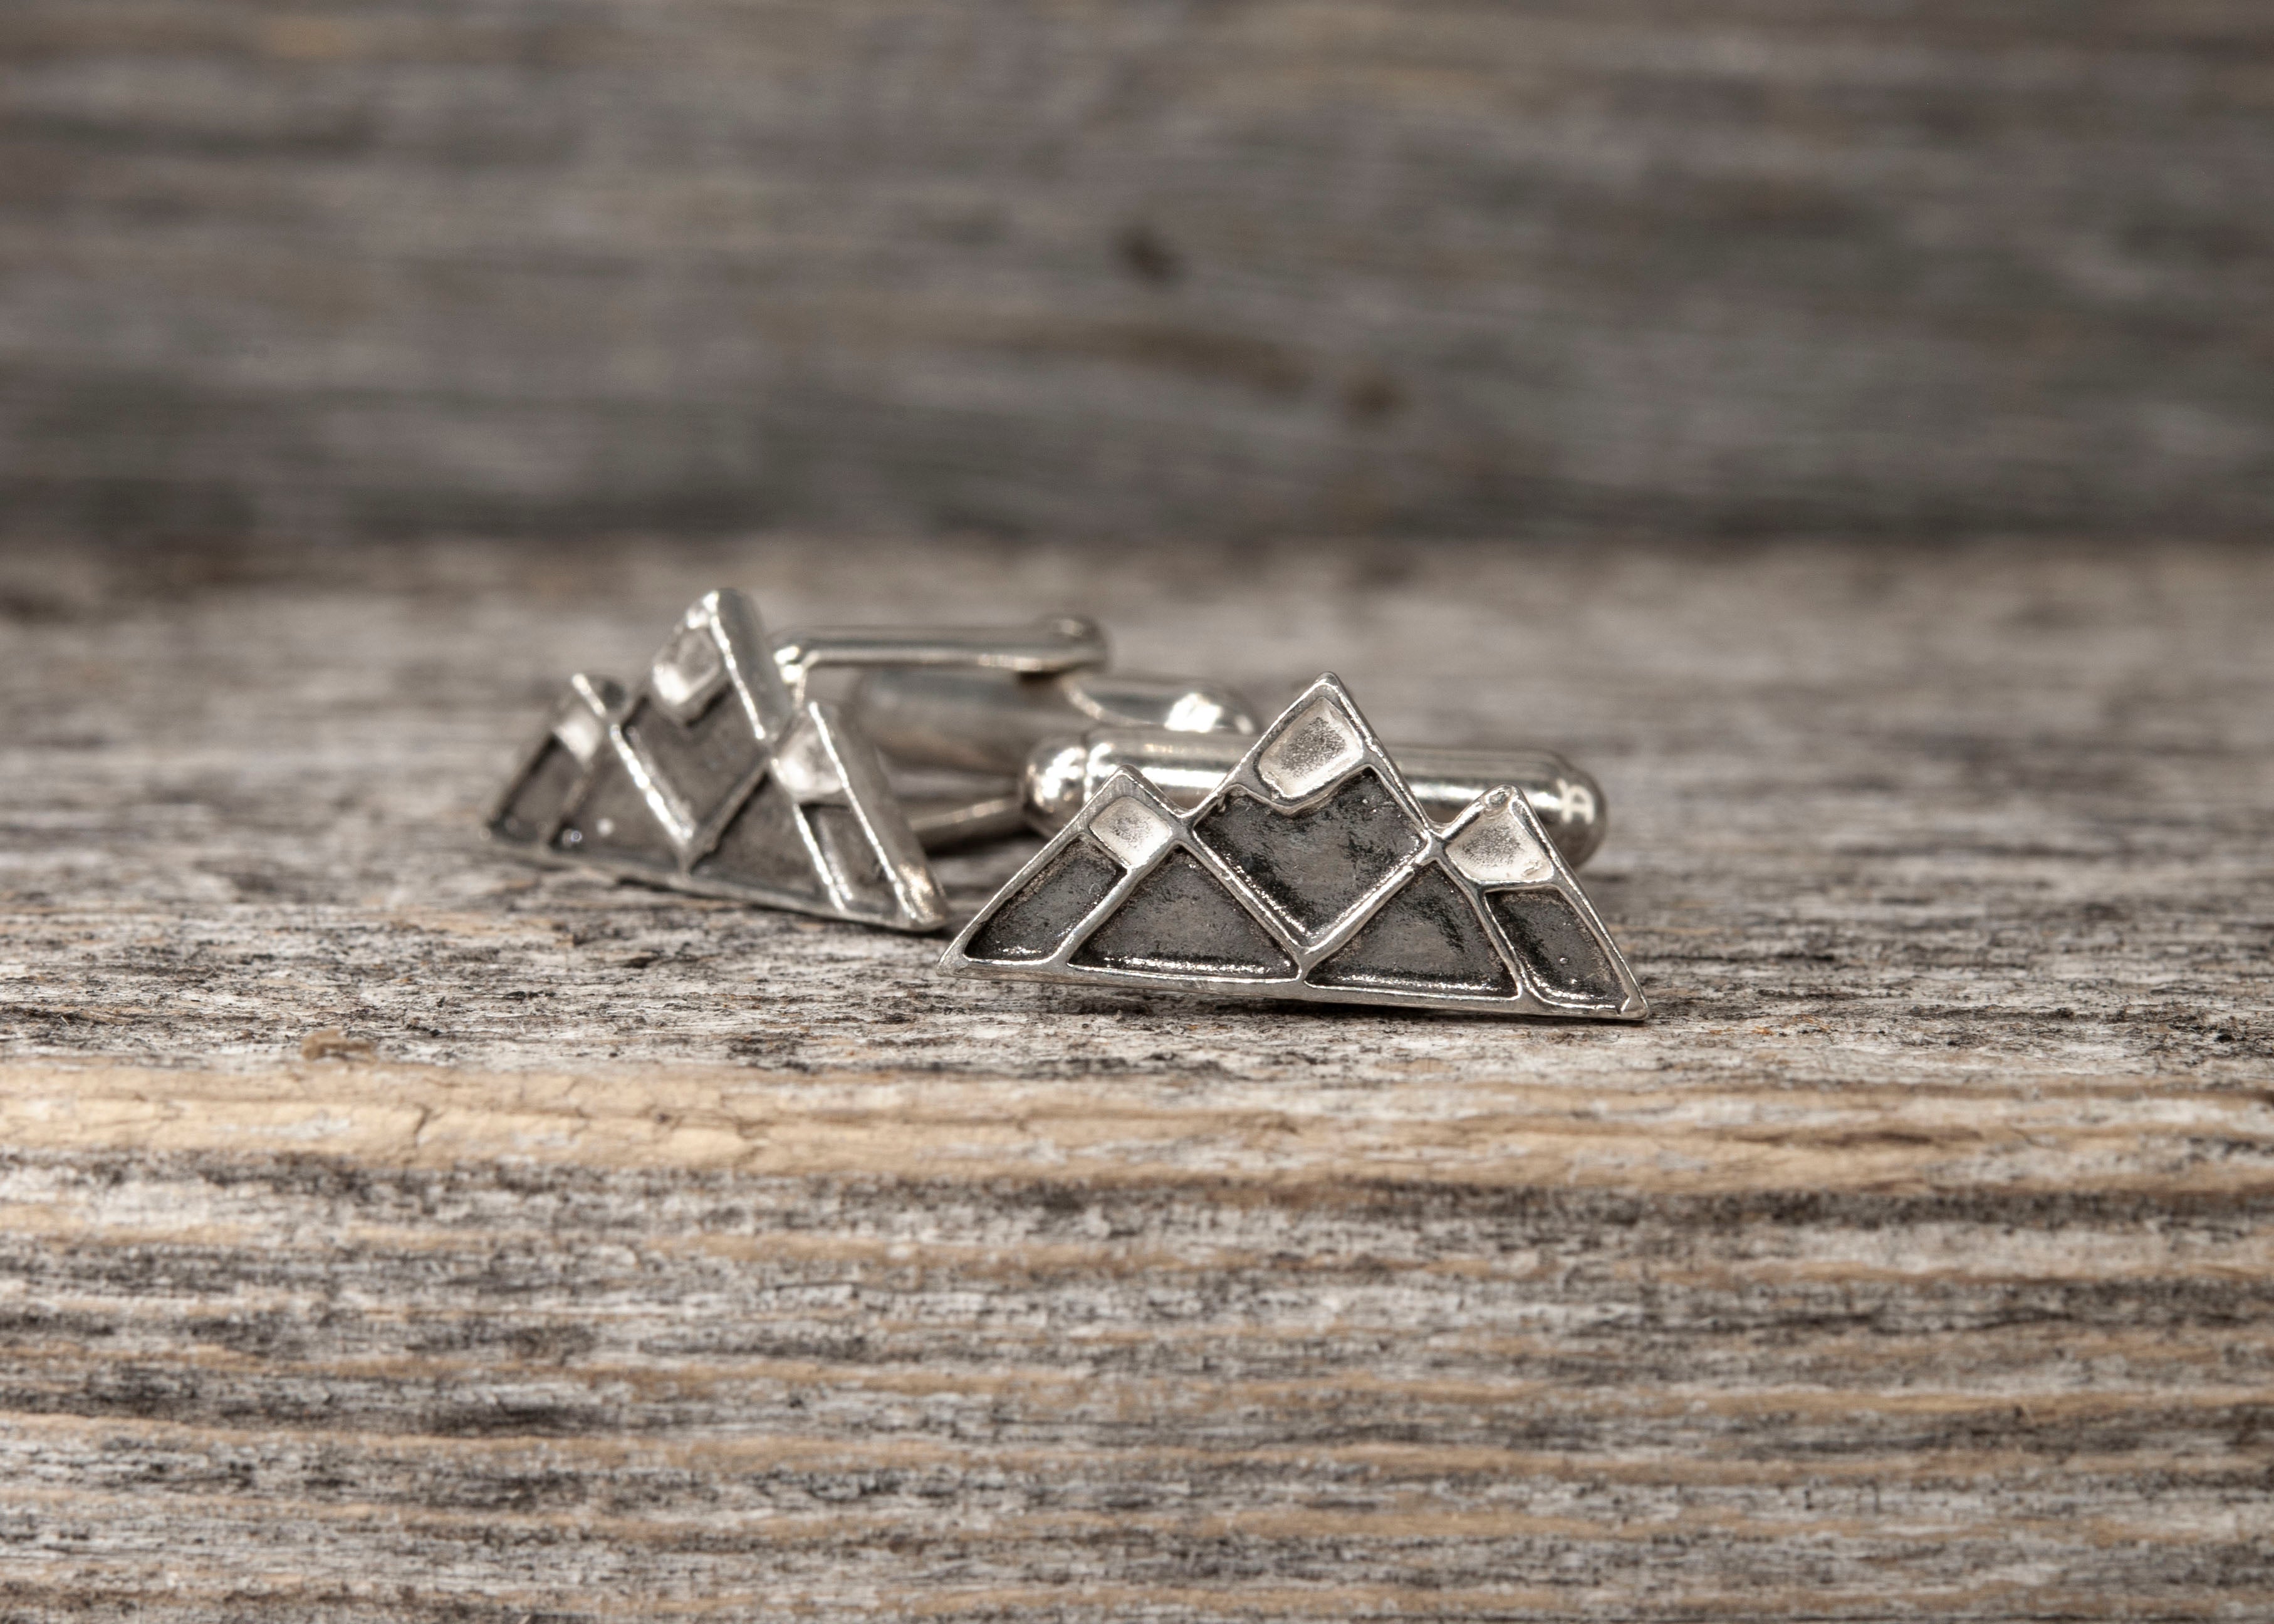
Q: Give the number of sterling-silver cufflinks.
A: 2